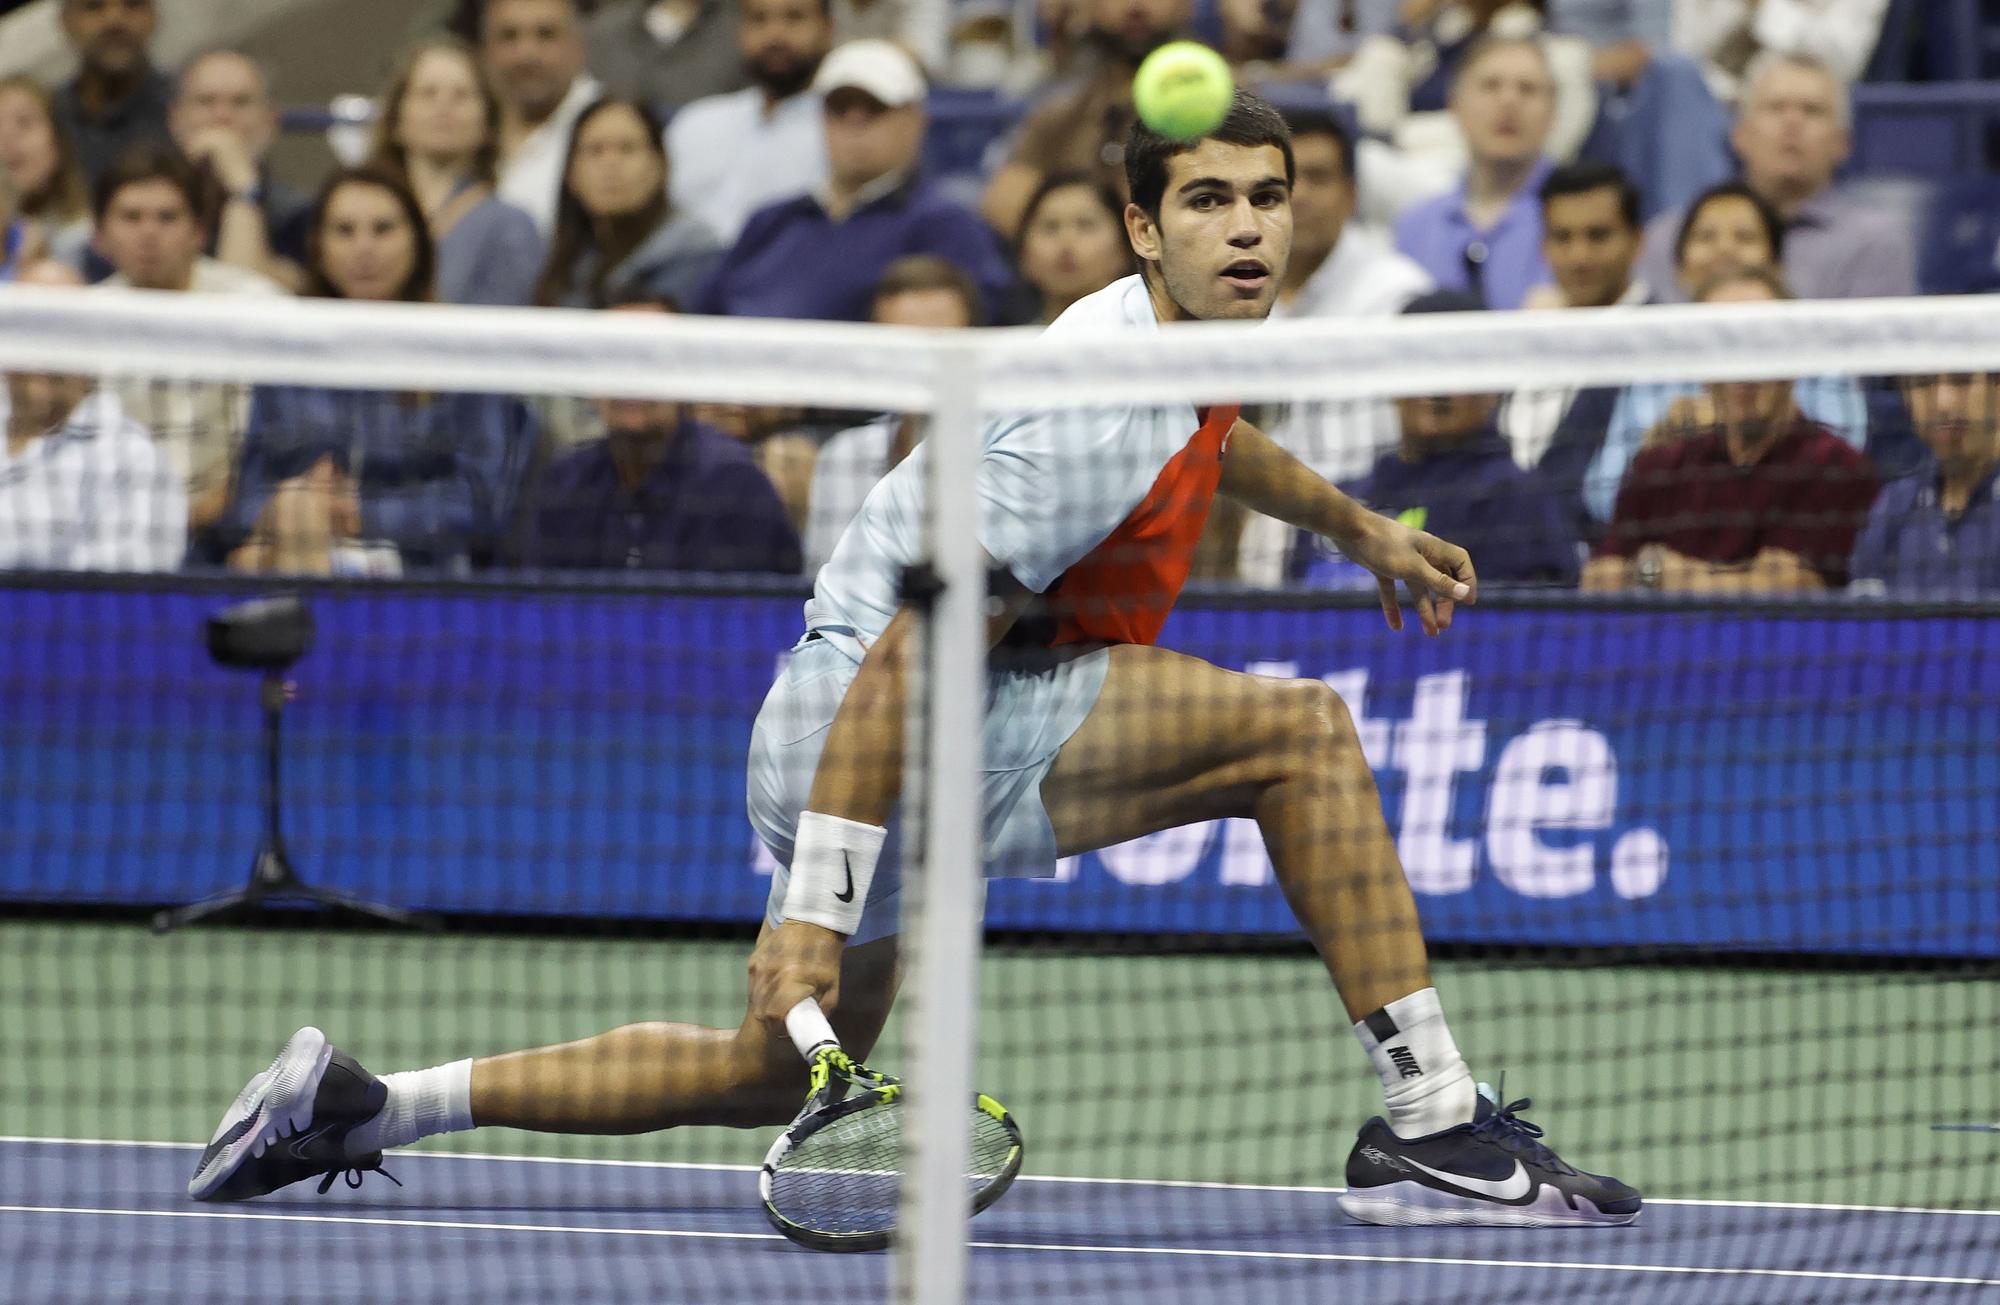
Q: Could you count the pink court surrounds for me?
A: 0